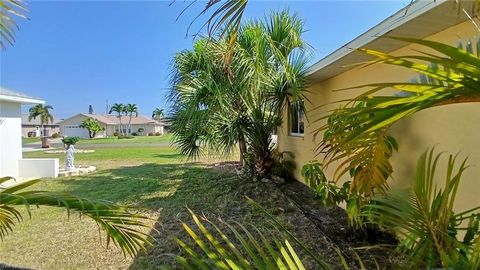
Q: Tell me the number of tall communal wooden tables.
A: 0